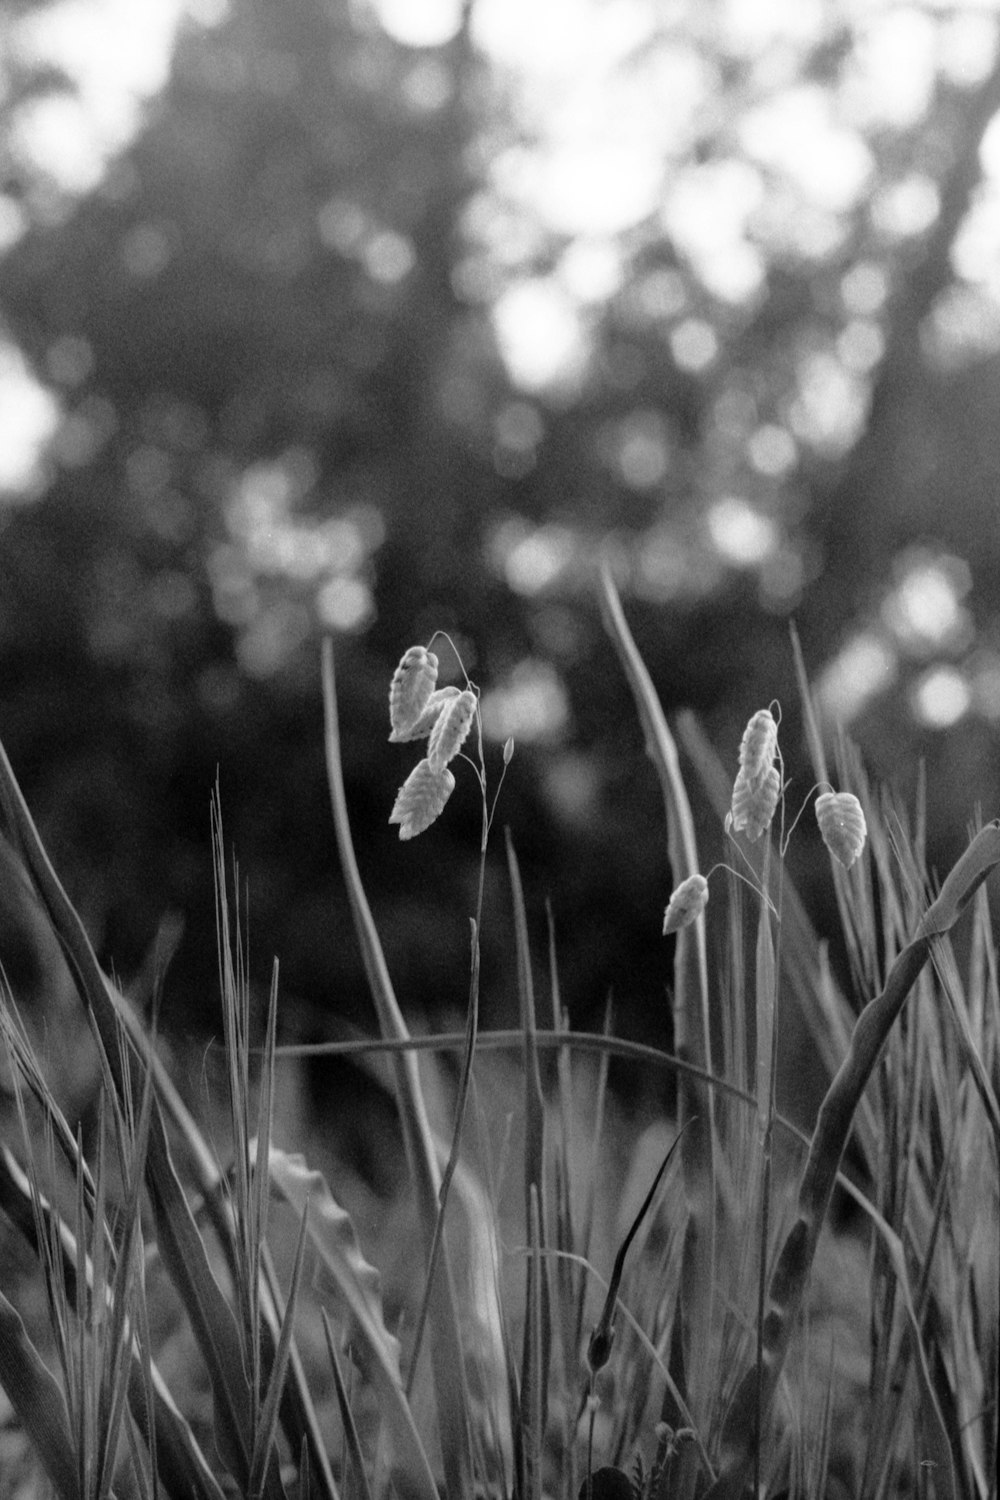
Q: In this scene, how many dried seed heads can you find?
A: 8